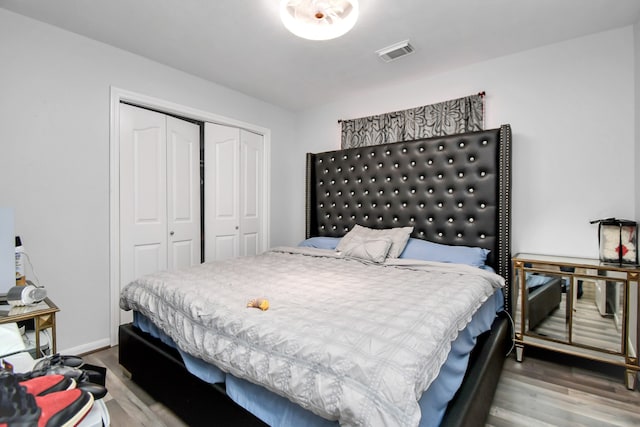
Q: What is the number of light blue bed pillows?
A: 2